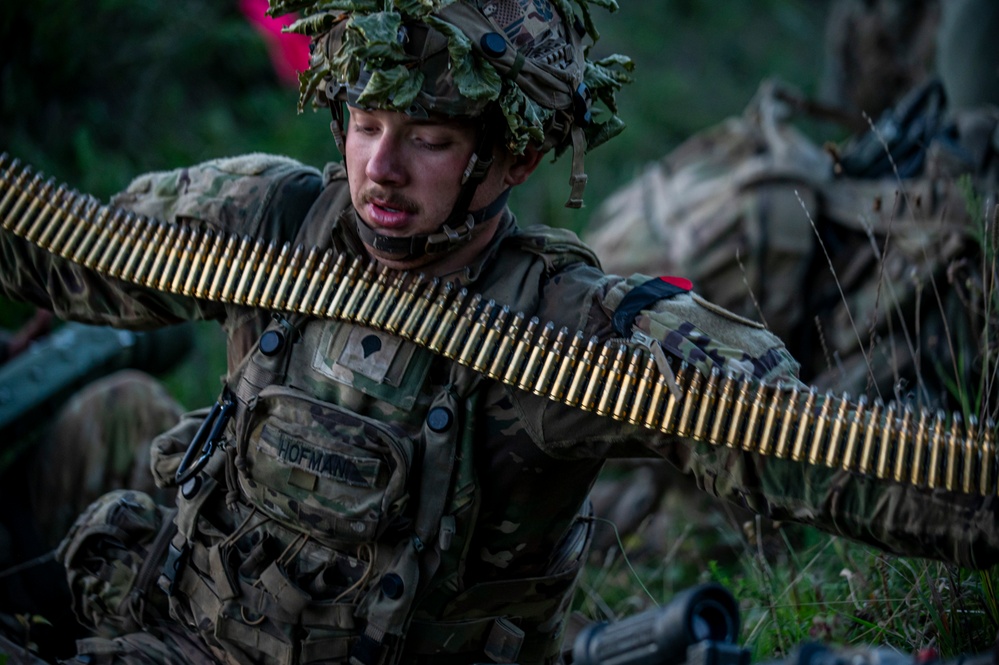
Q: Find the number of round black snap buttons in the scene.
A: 5